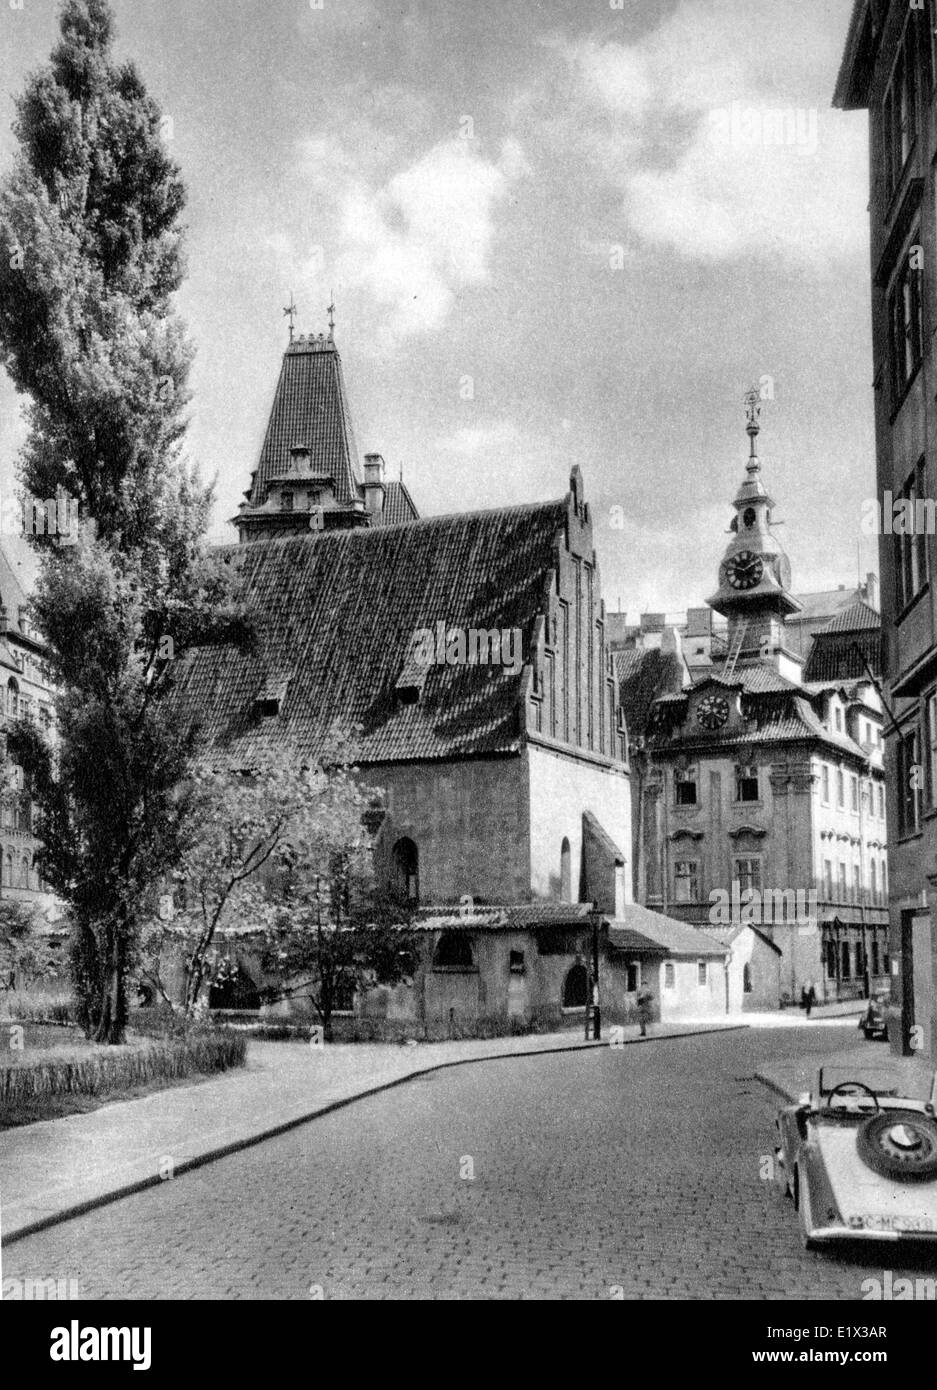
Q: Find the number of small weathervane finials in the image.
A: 2